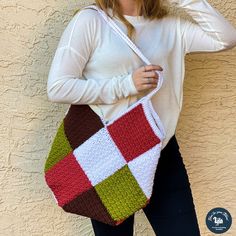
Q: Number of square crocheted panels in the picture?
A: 8